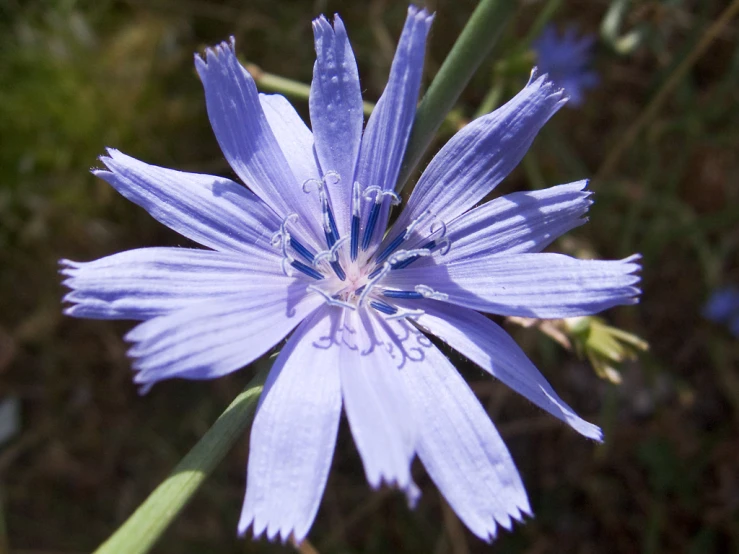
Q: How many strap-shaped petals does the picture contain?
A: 14